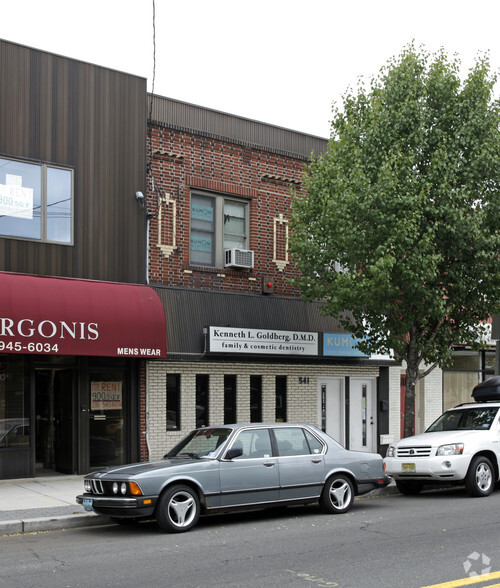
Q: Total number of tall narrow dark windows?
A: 5